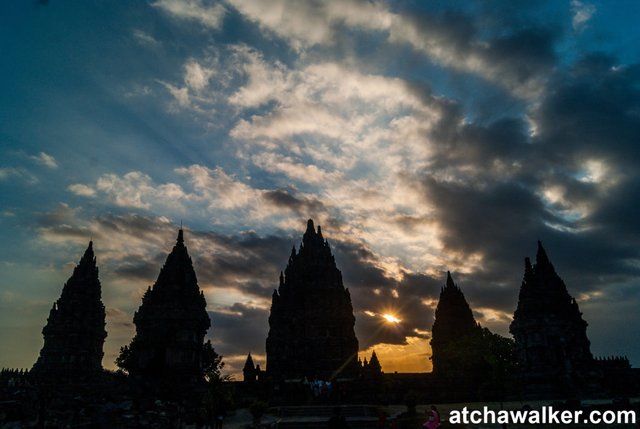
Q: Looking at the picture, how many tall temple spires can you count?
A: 5